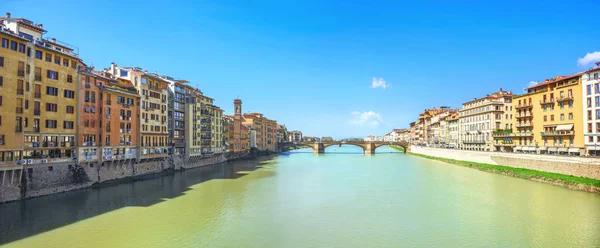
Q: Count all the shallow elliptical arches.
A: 3